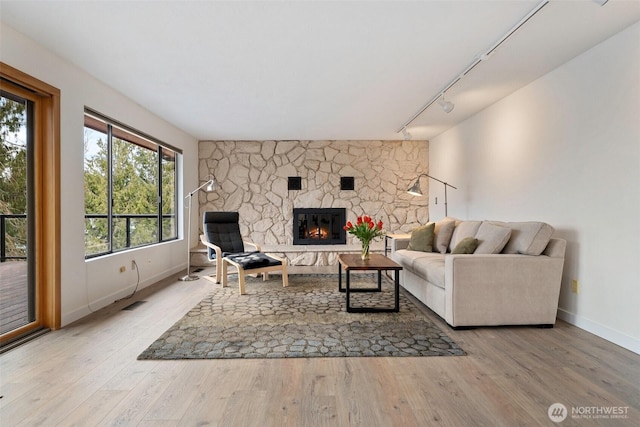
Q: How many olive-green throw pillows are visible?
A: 2